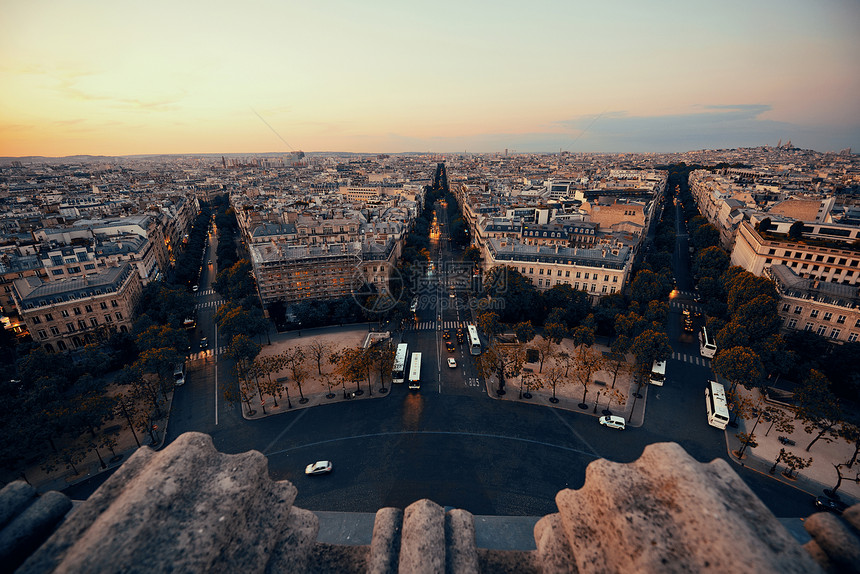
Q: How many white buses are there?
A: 6